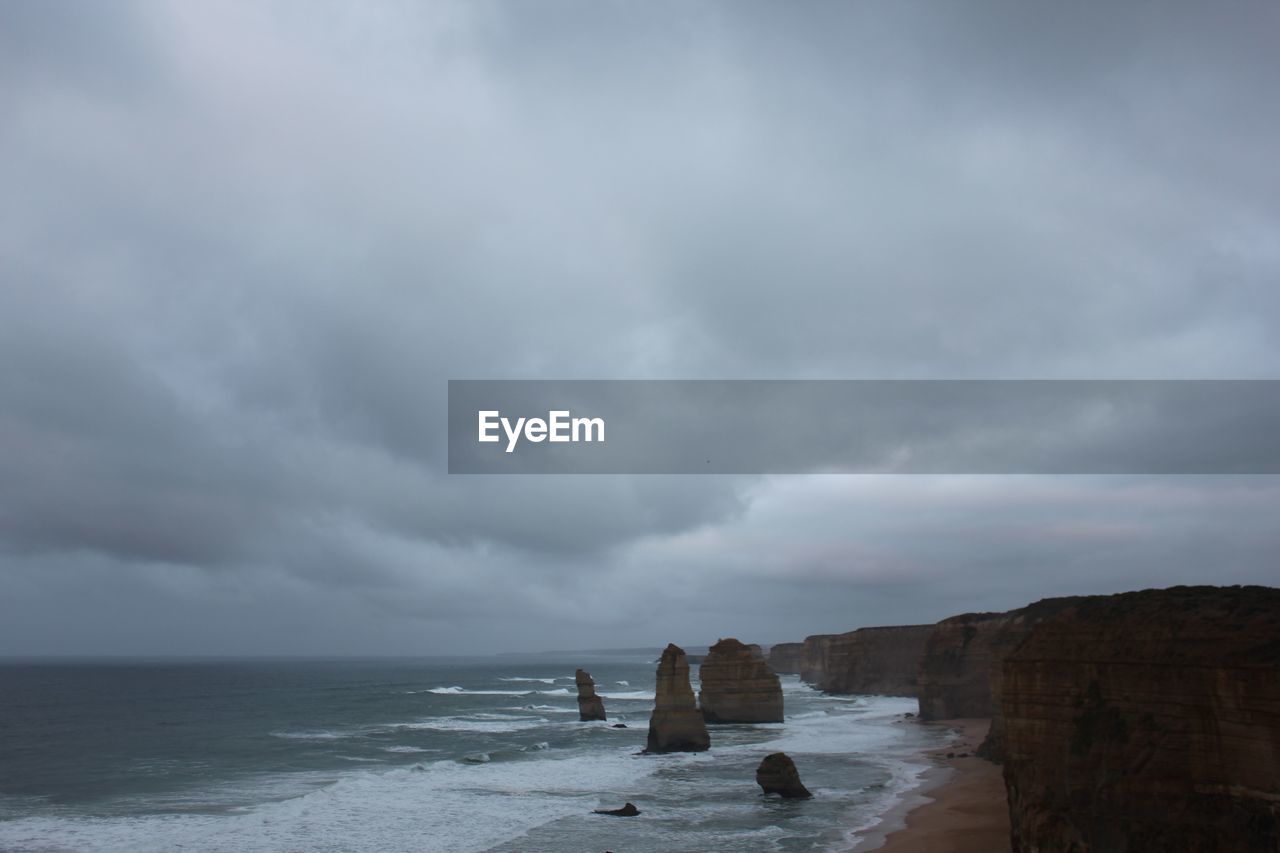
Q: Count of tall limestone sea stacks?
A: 3